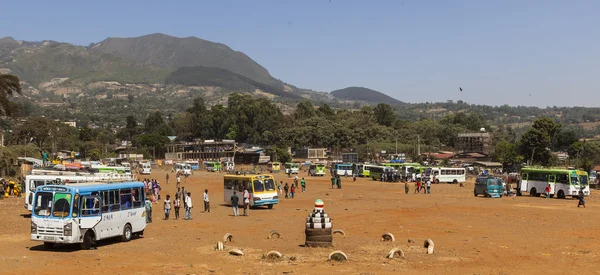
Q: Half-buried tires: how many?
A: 10